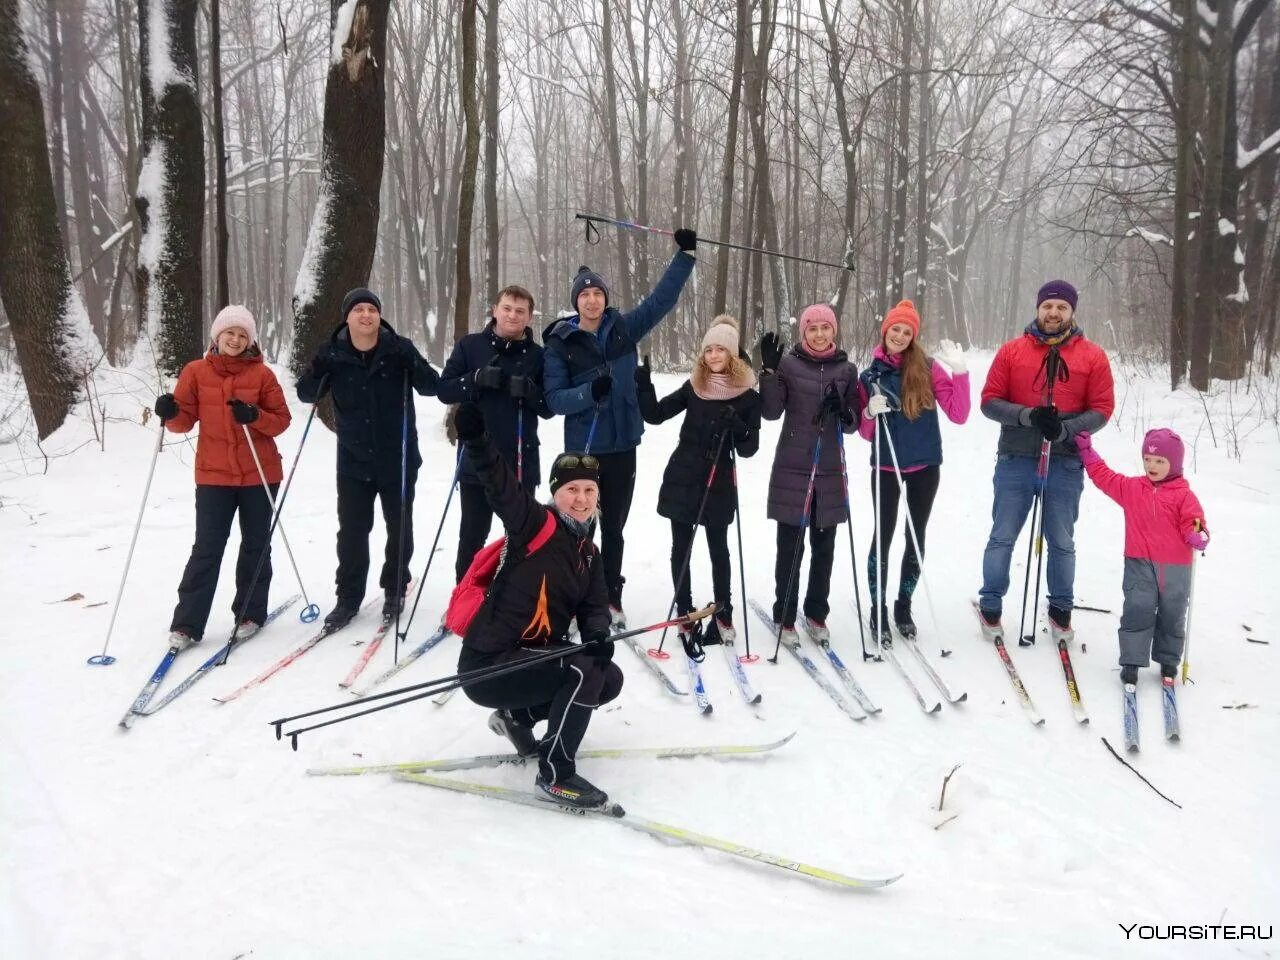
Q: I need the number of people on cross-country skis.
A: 10